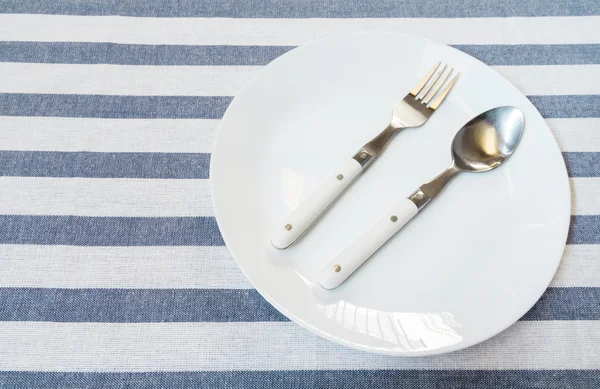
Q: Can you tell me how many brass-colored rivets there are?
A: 4